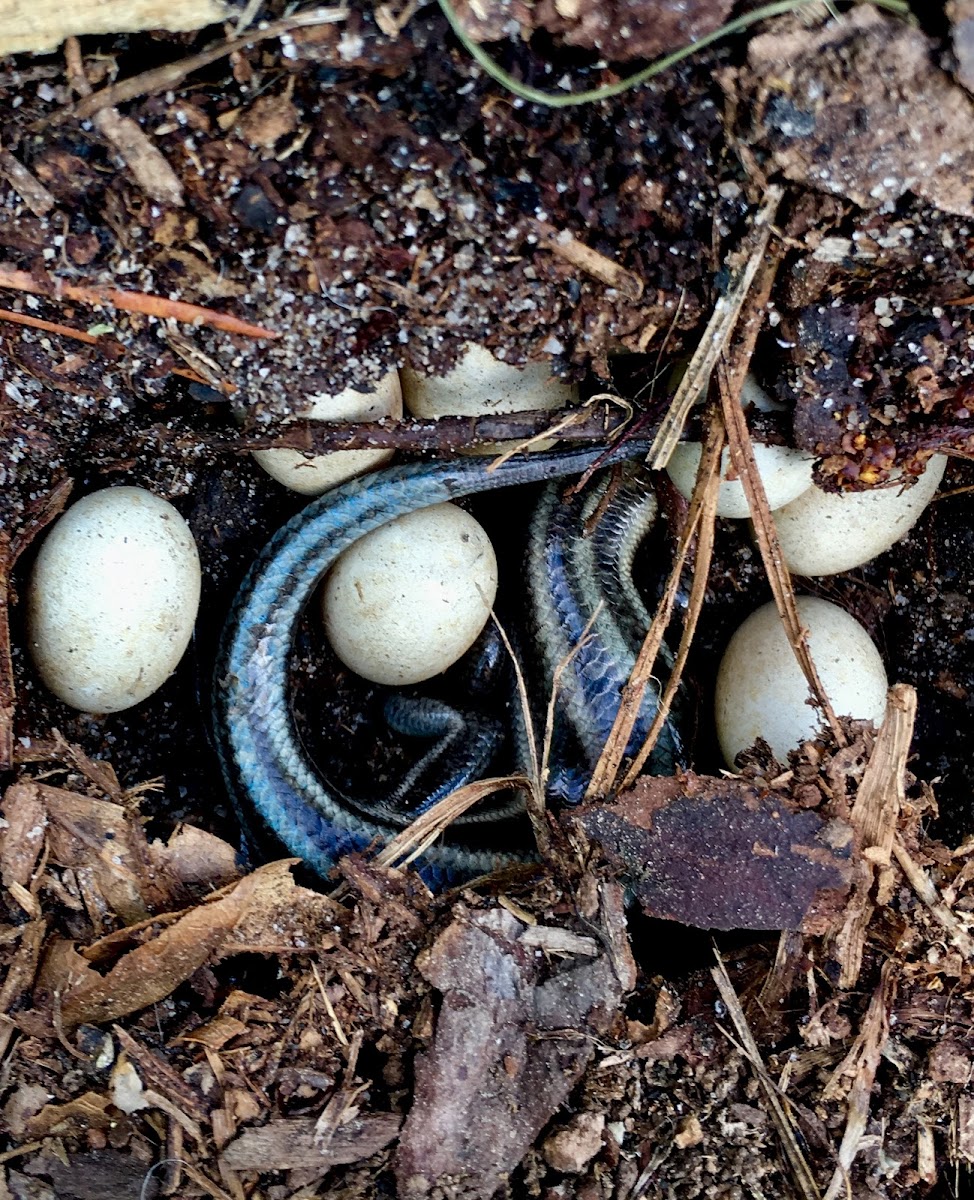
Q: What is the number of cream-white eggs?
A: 7